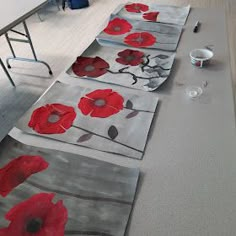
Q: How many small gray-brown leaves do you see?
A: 4